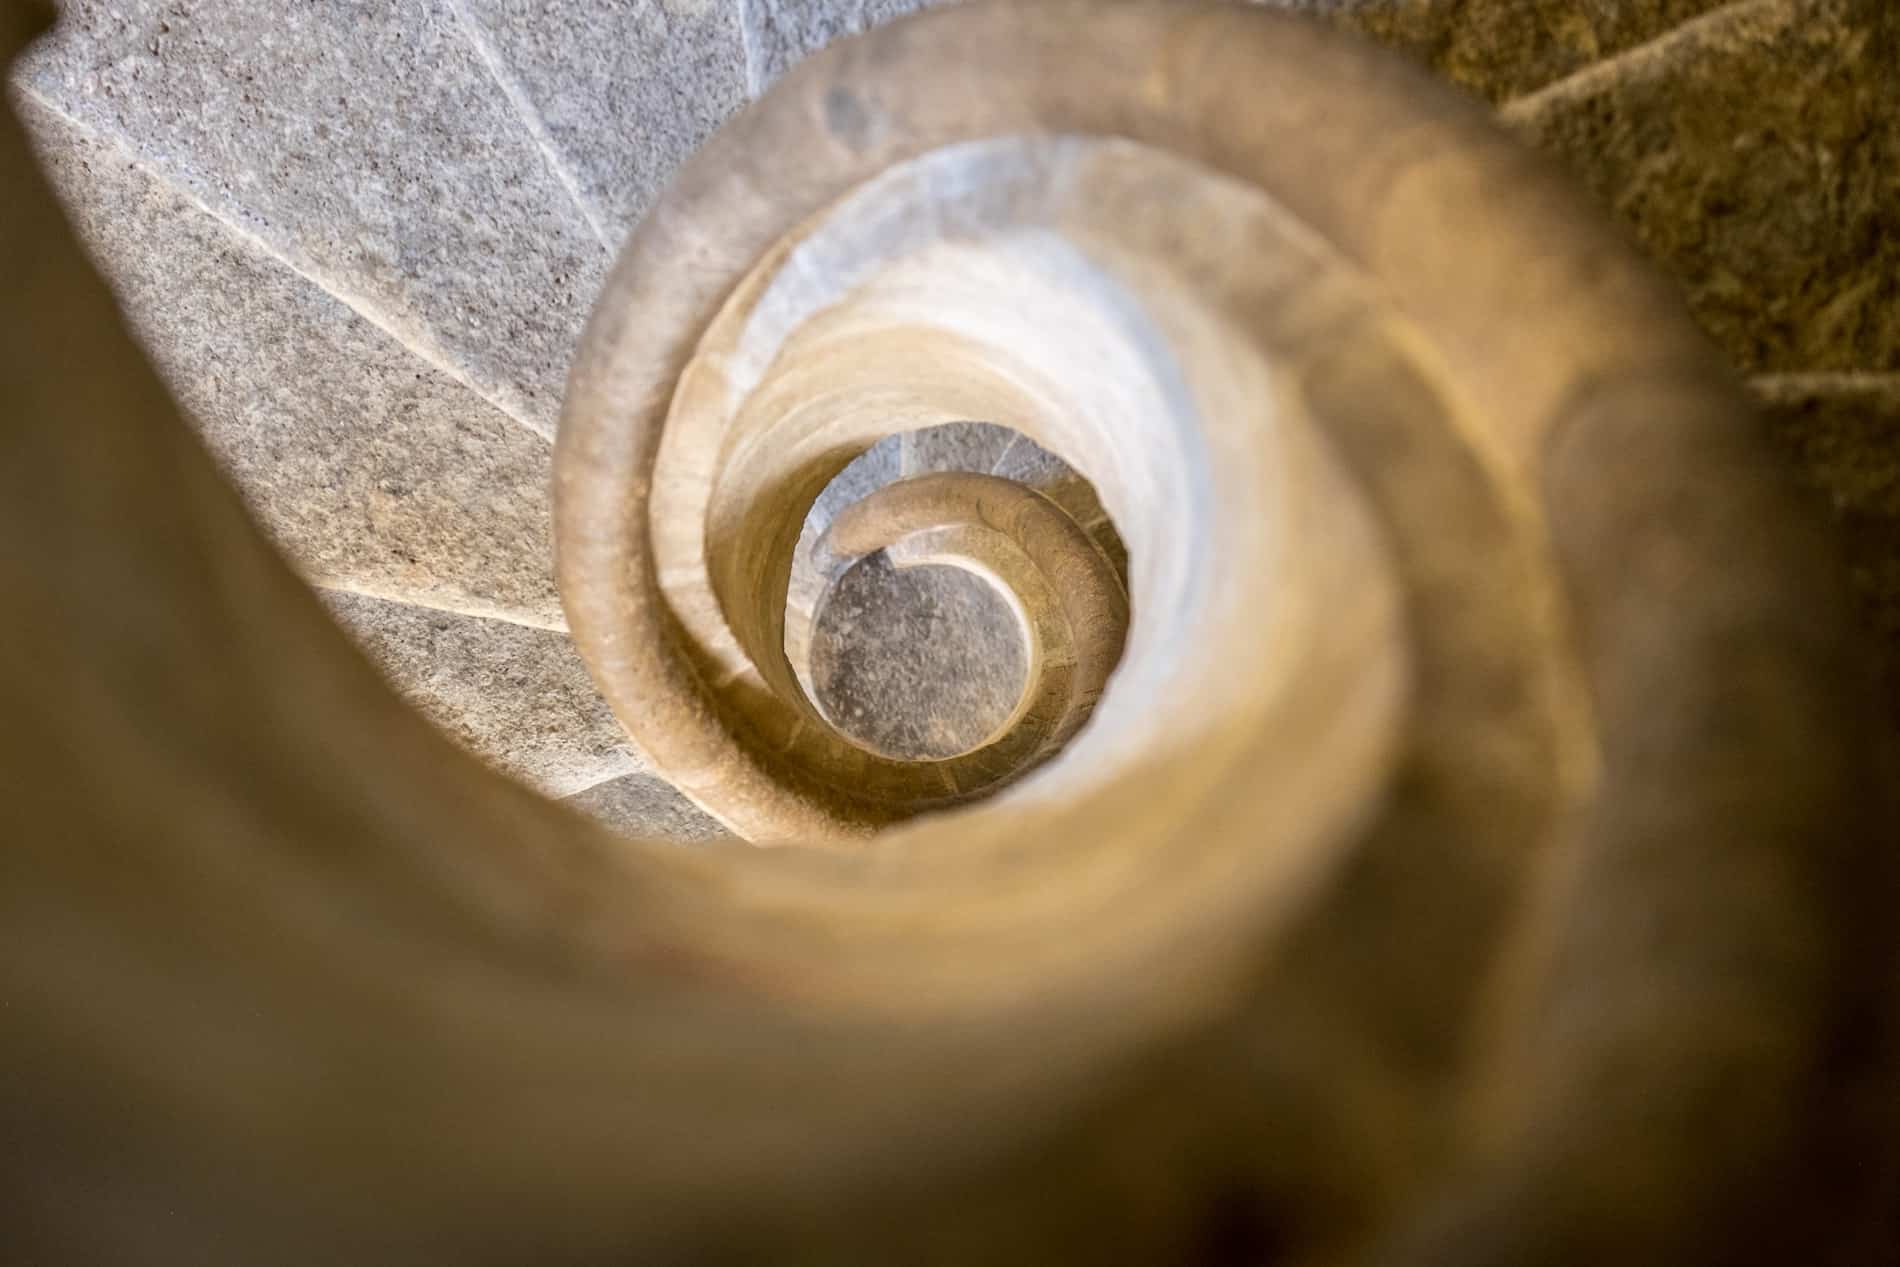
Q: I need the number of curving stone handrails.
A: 1